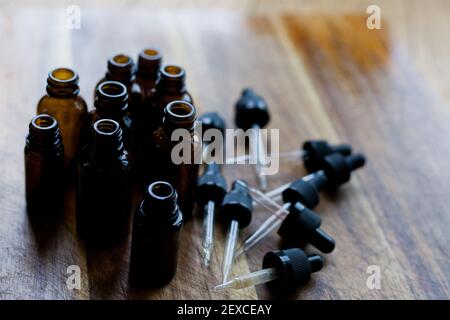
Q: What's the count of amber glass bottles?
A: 9